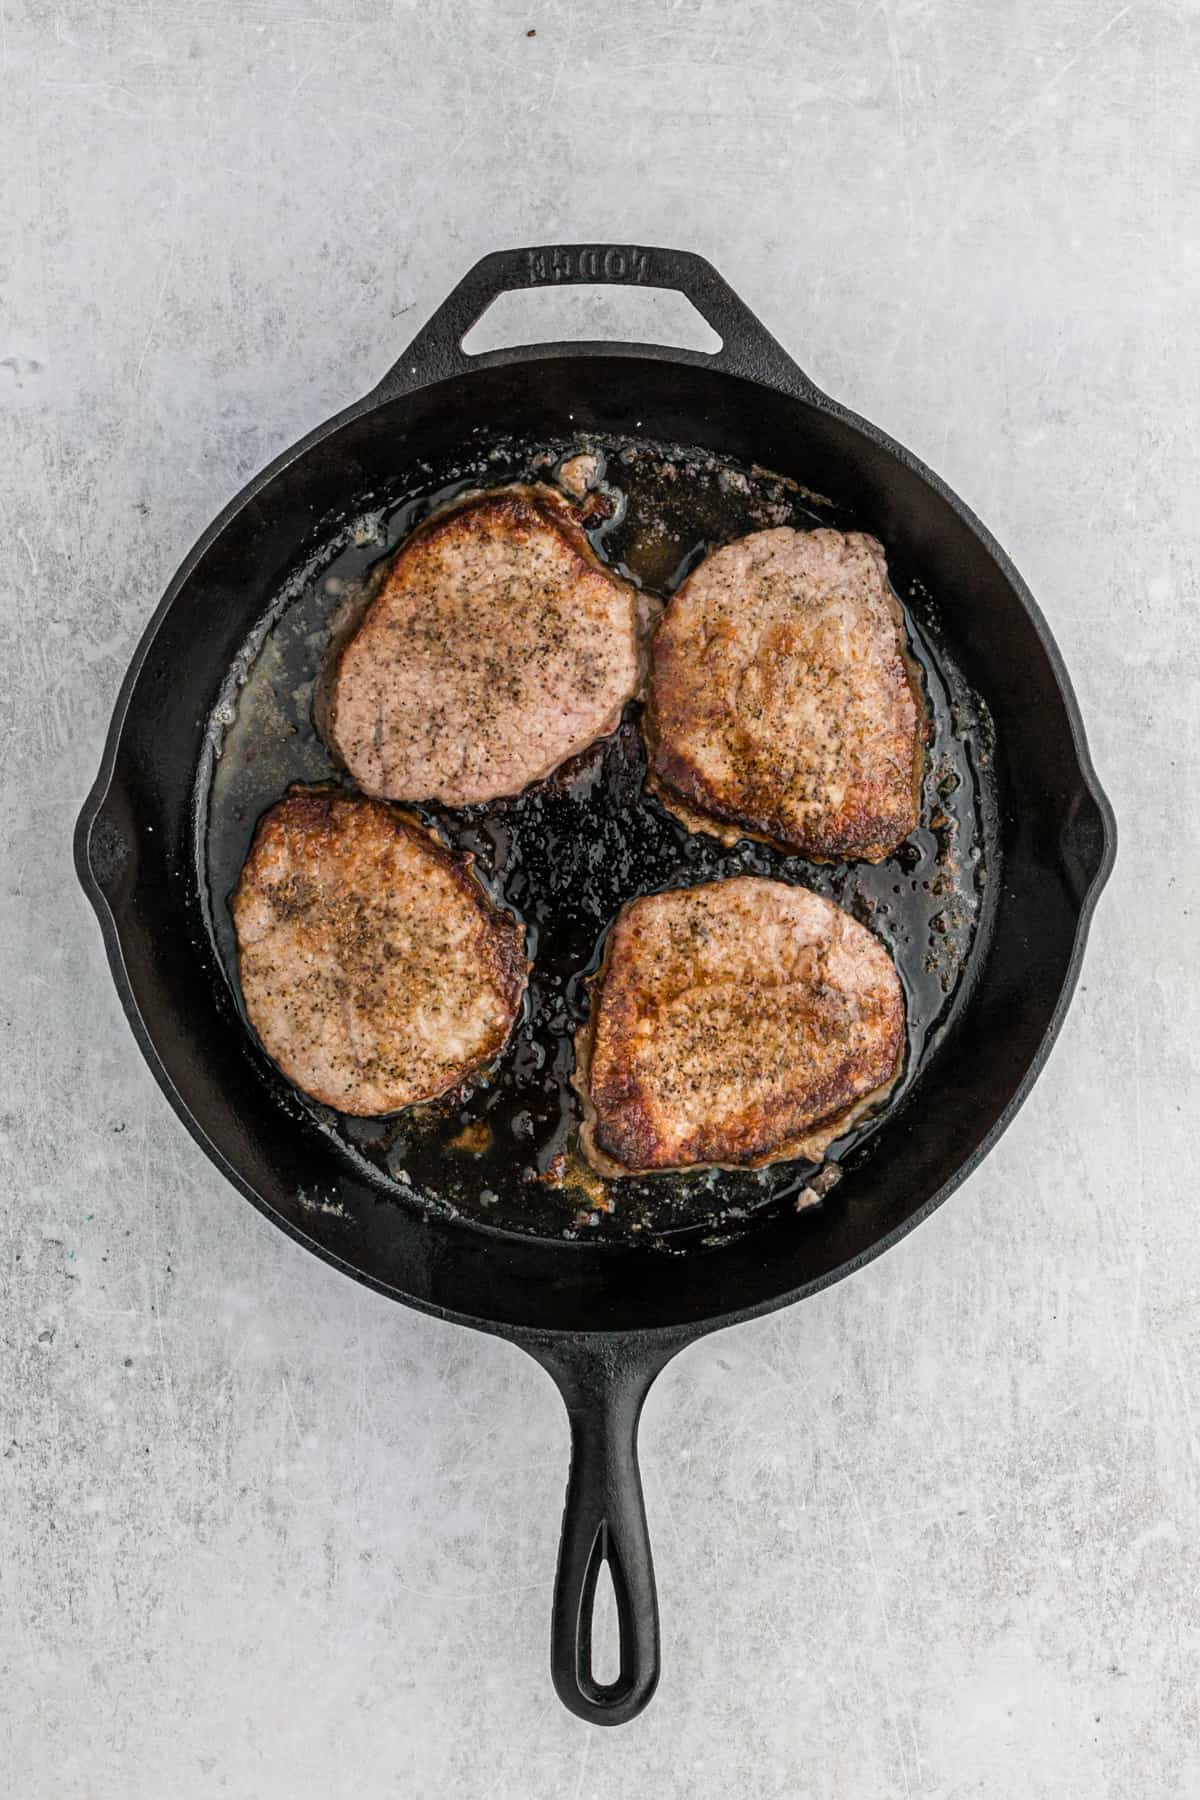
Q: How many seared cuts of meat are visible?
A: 4